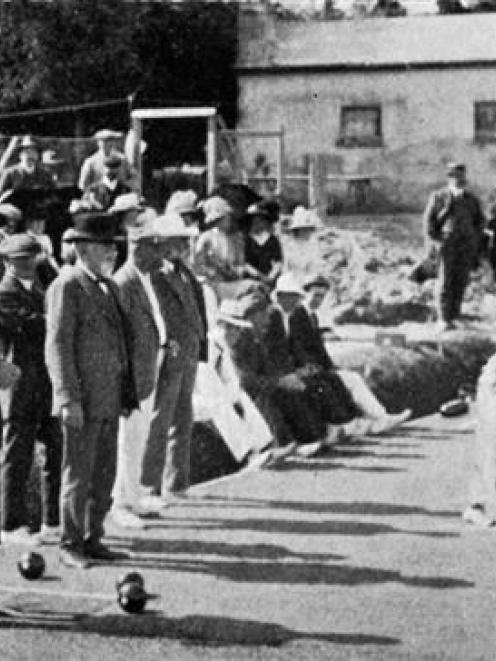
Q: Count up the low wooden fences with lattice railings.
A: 0